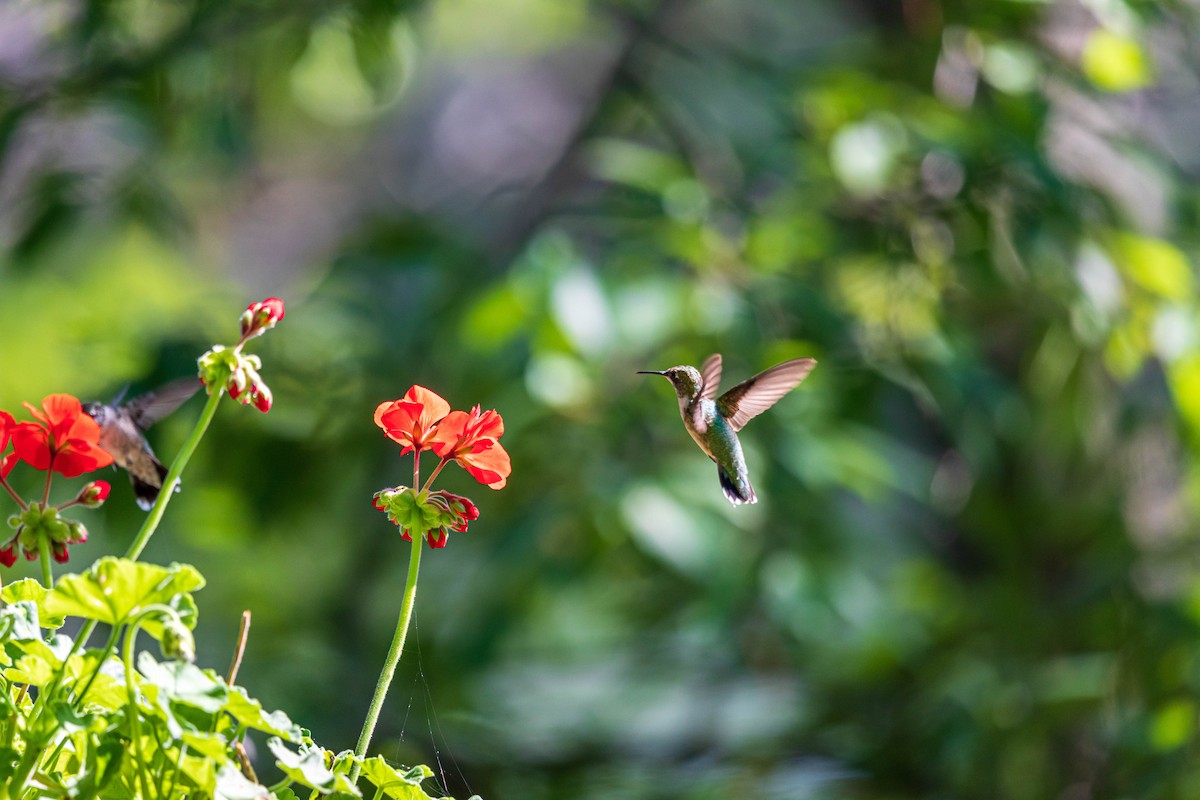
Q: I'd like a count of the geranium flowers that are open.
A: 4